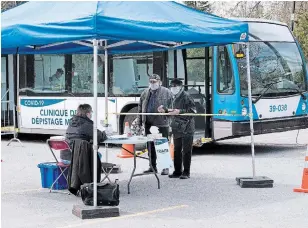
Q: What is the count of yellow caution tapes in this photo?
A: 1